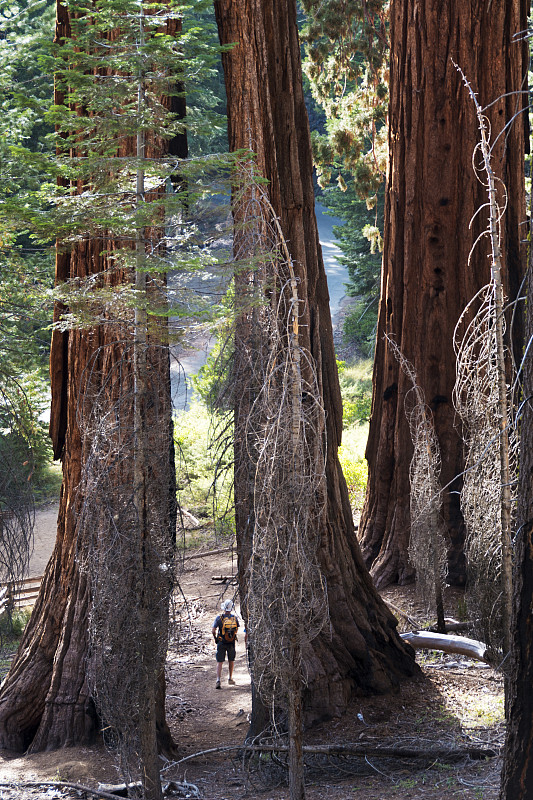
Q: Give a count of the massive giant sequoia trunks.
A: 3